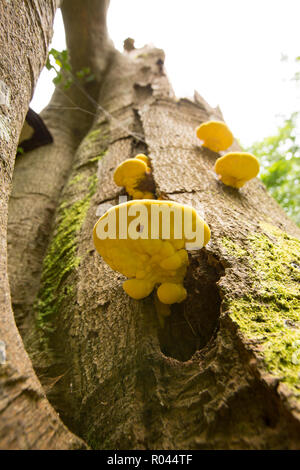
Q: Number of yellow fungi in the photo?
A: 4